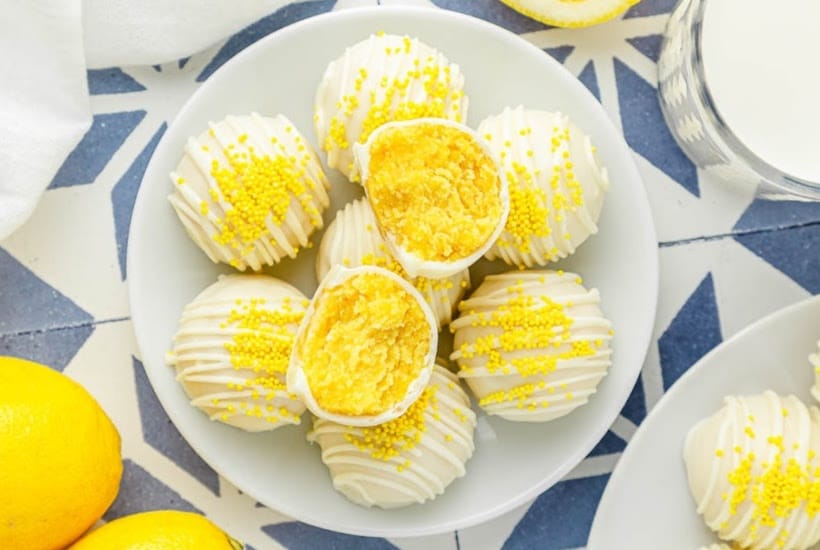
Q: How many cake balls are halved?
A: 2